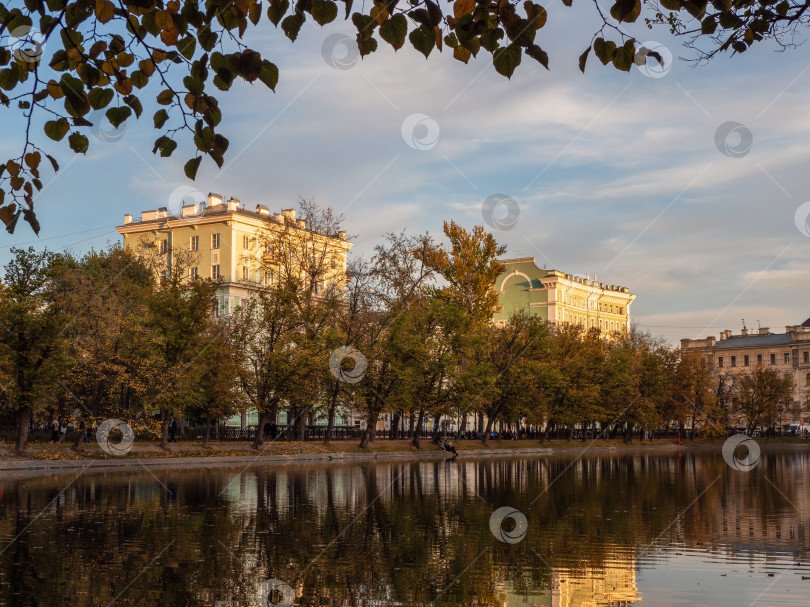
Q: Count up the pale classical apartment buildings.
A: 3